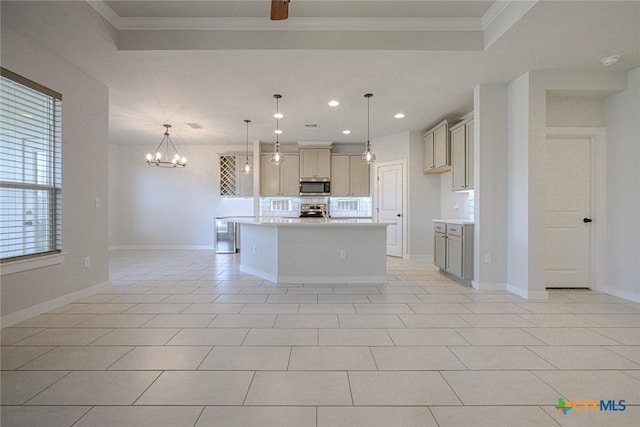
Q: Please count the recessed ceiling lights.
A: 5